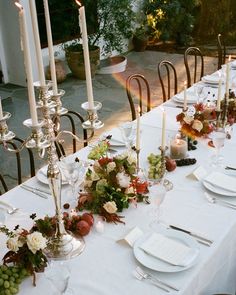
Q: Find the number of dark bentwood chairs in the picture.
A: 6